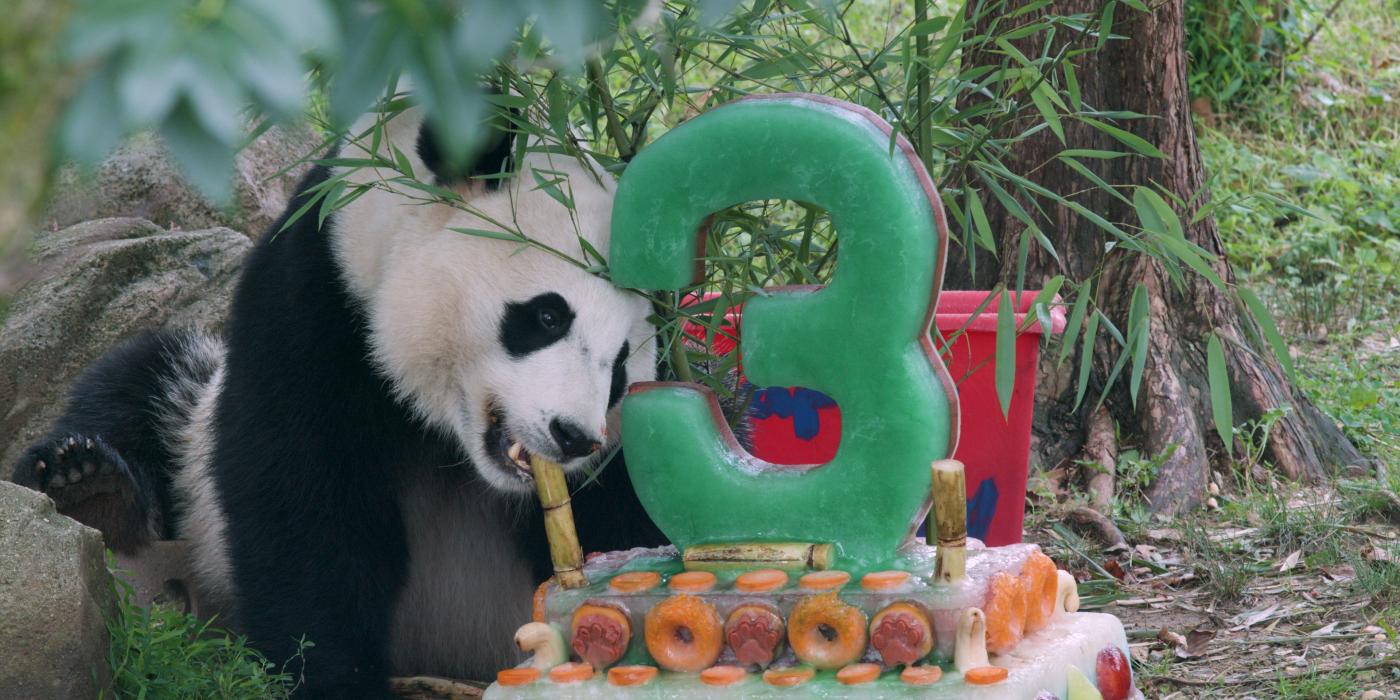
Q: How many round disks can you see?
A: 13